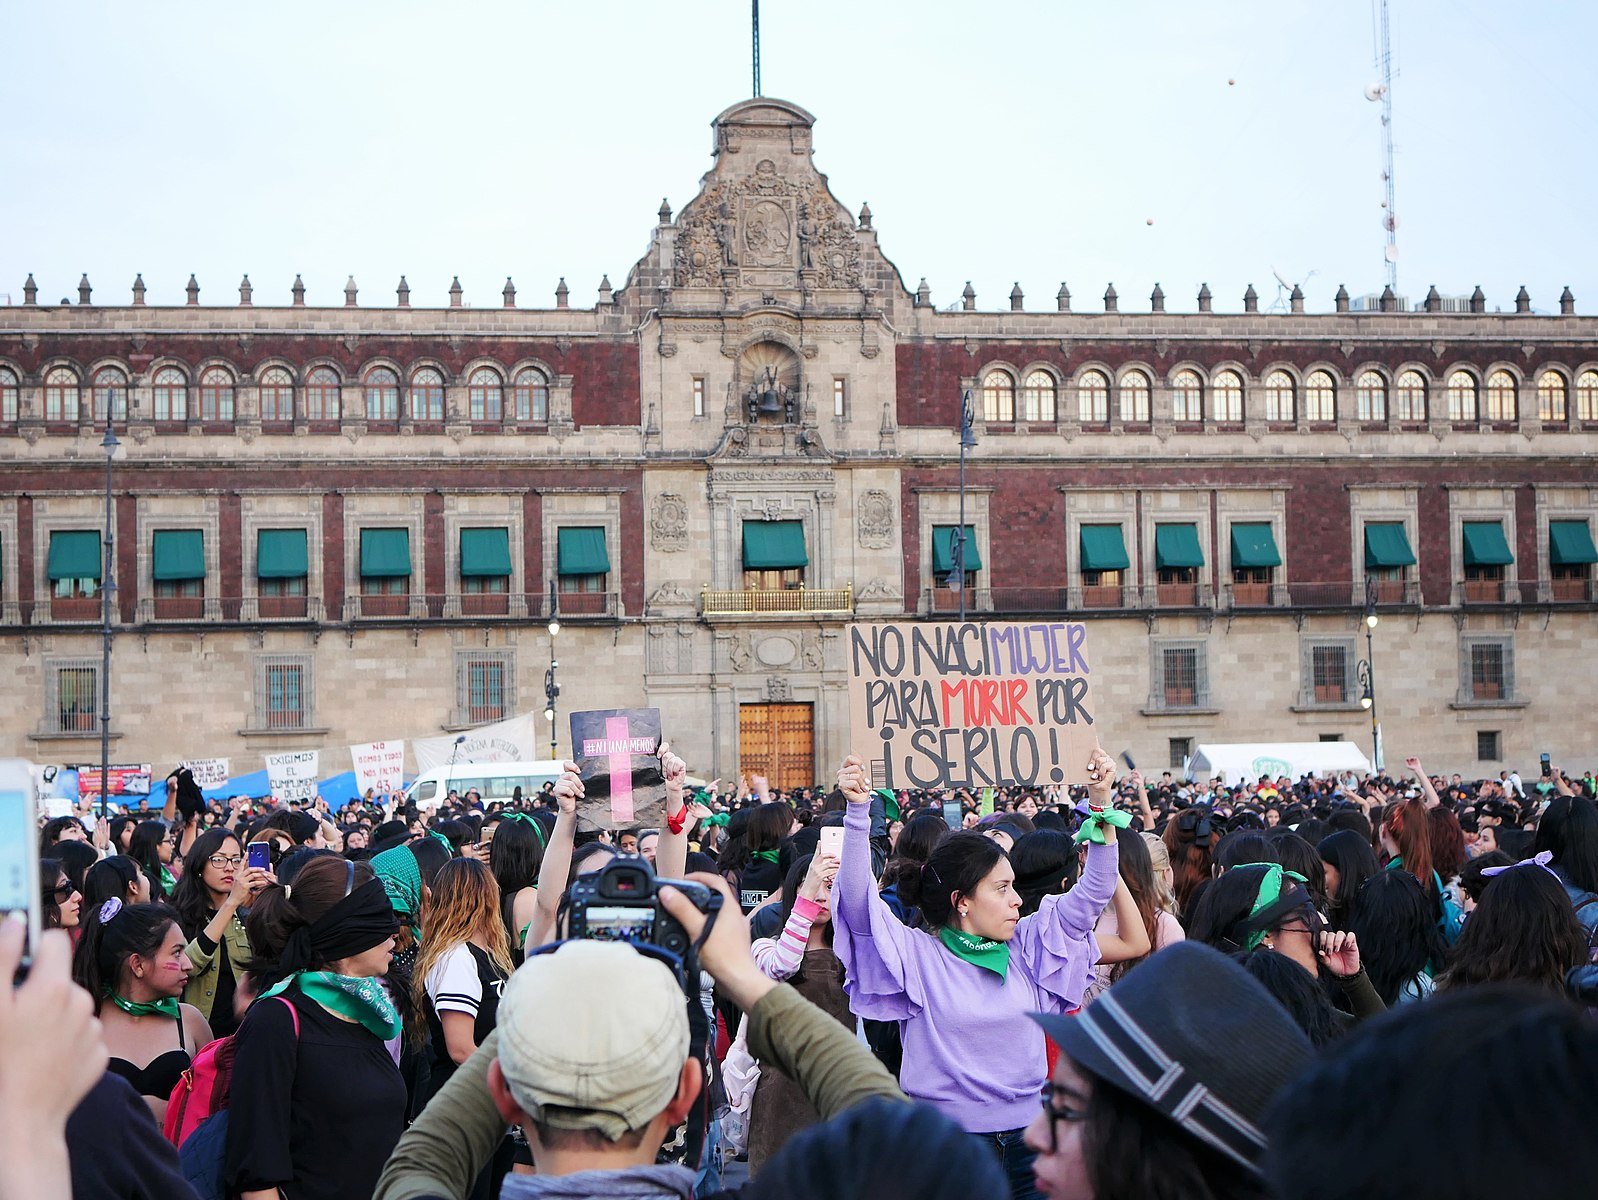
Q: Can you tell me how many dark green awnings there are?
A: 14